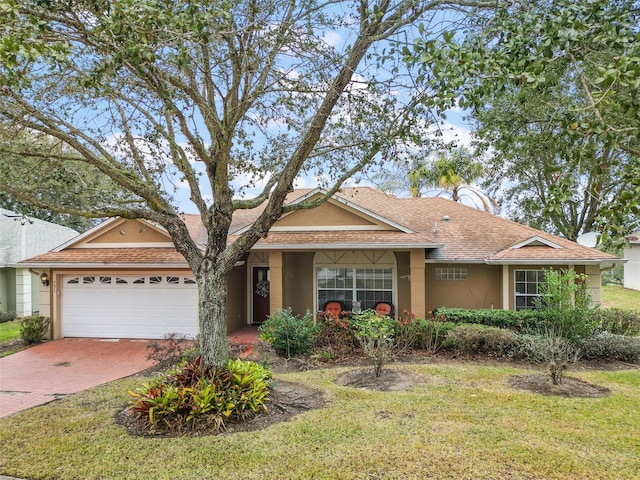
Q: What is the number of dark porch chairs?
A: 2